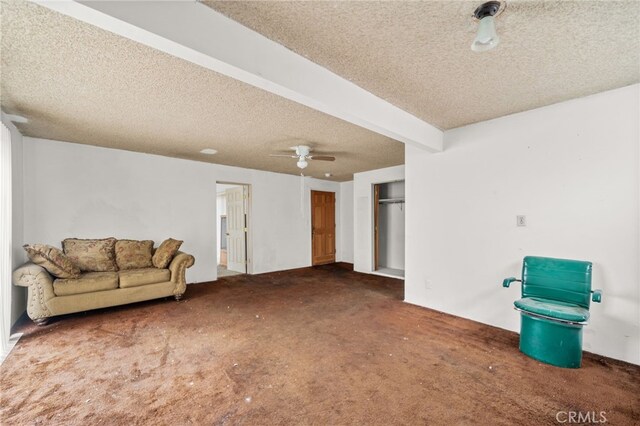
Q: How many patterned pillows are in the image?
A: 4